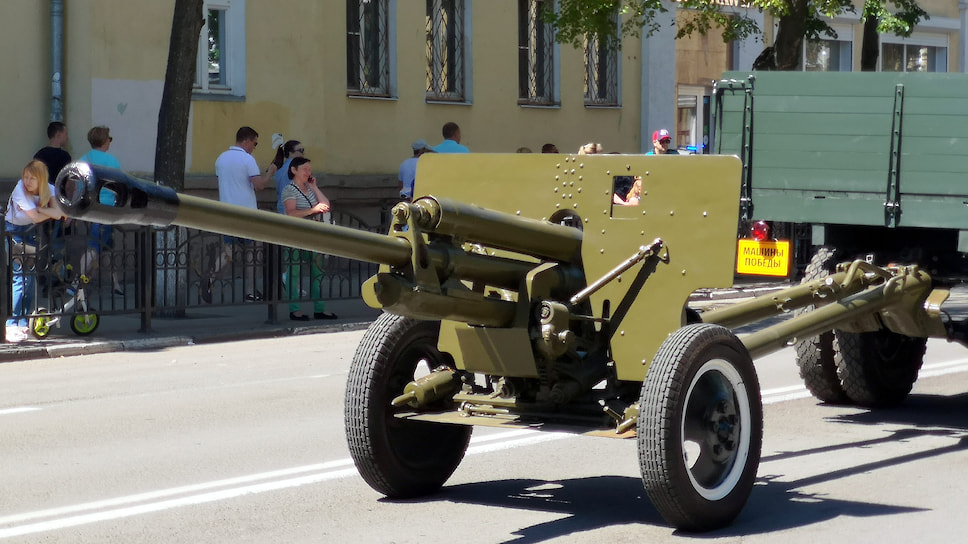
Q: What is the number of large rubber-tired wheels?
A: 4